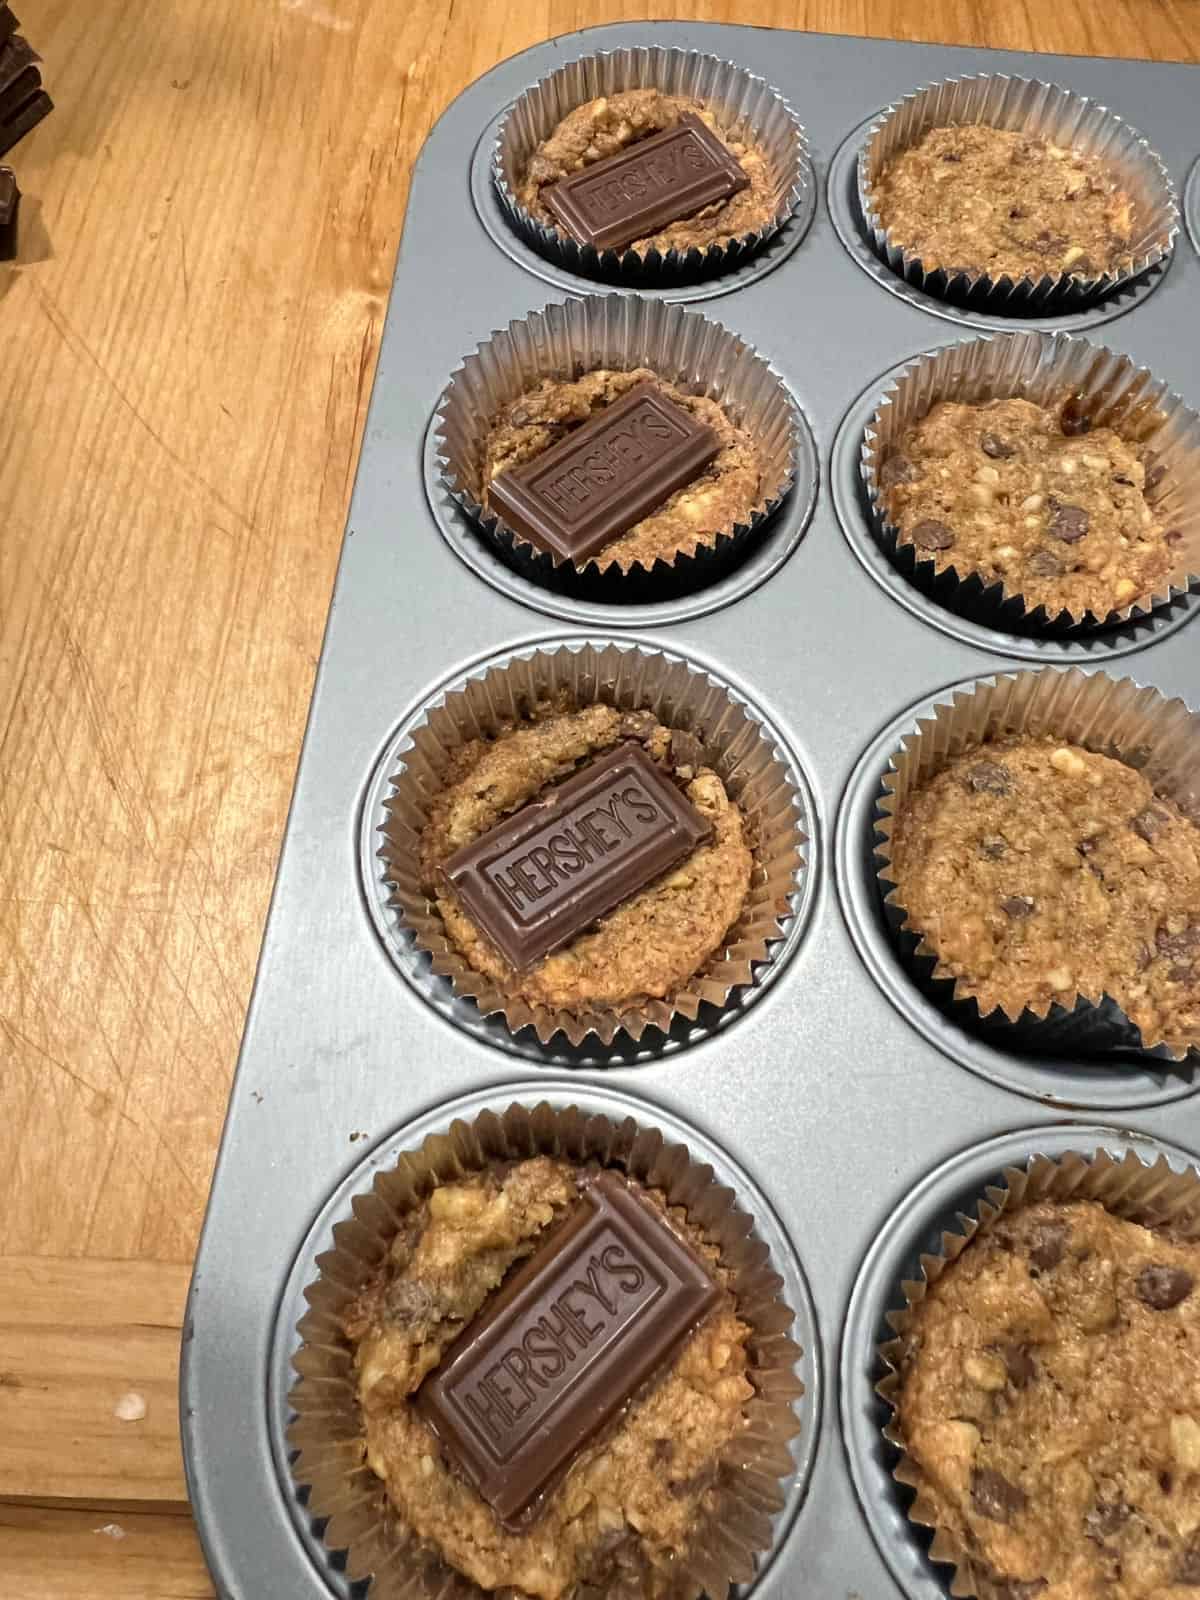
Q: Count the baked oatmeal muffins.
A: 8